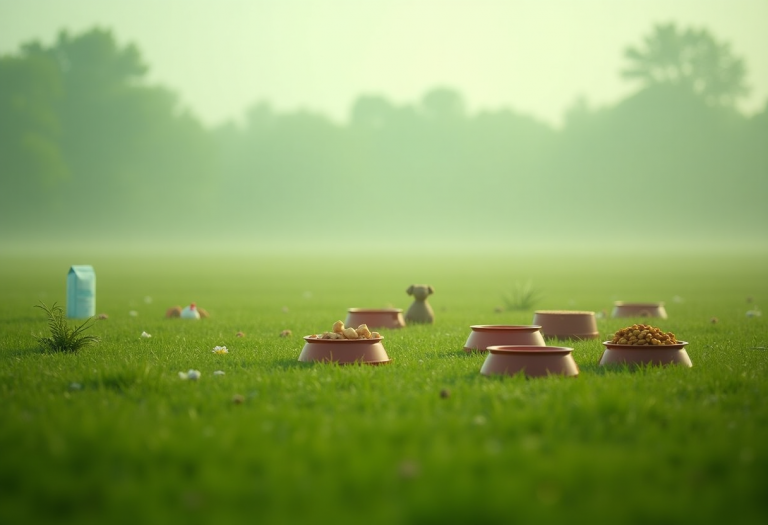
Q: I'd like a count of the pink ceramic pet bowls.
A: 7